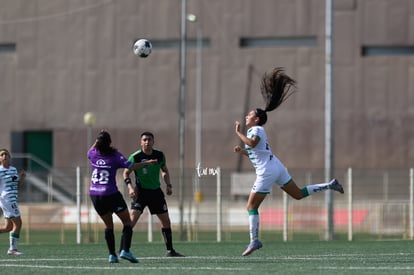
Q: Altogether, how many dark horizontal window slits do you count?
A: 4